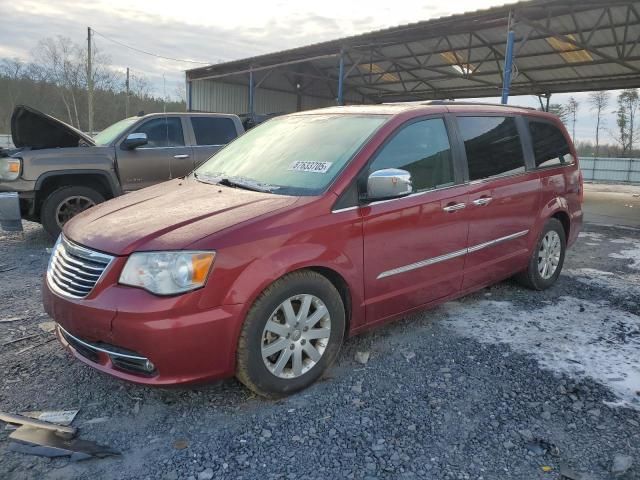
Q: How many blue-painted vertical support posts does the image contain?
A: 4